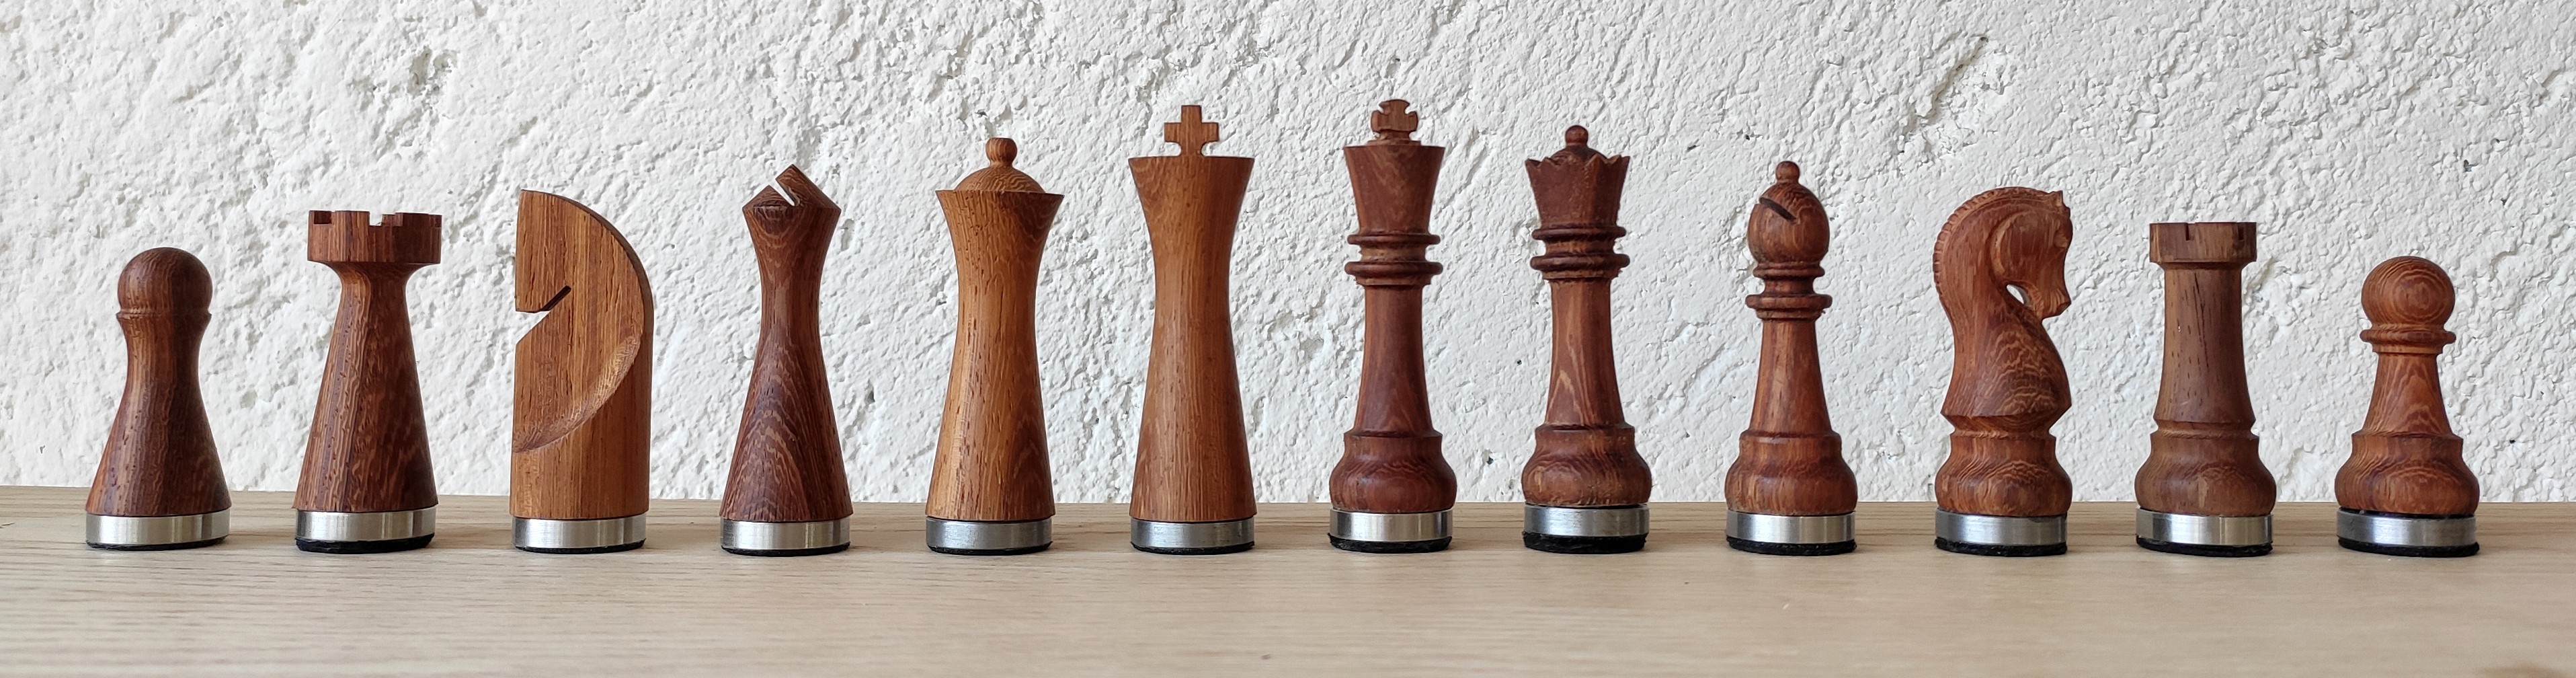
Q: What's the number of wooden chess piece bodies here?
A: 12